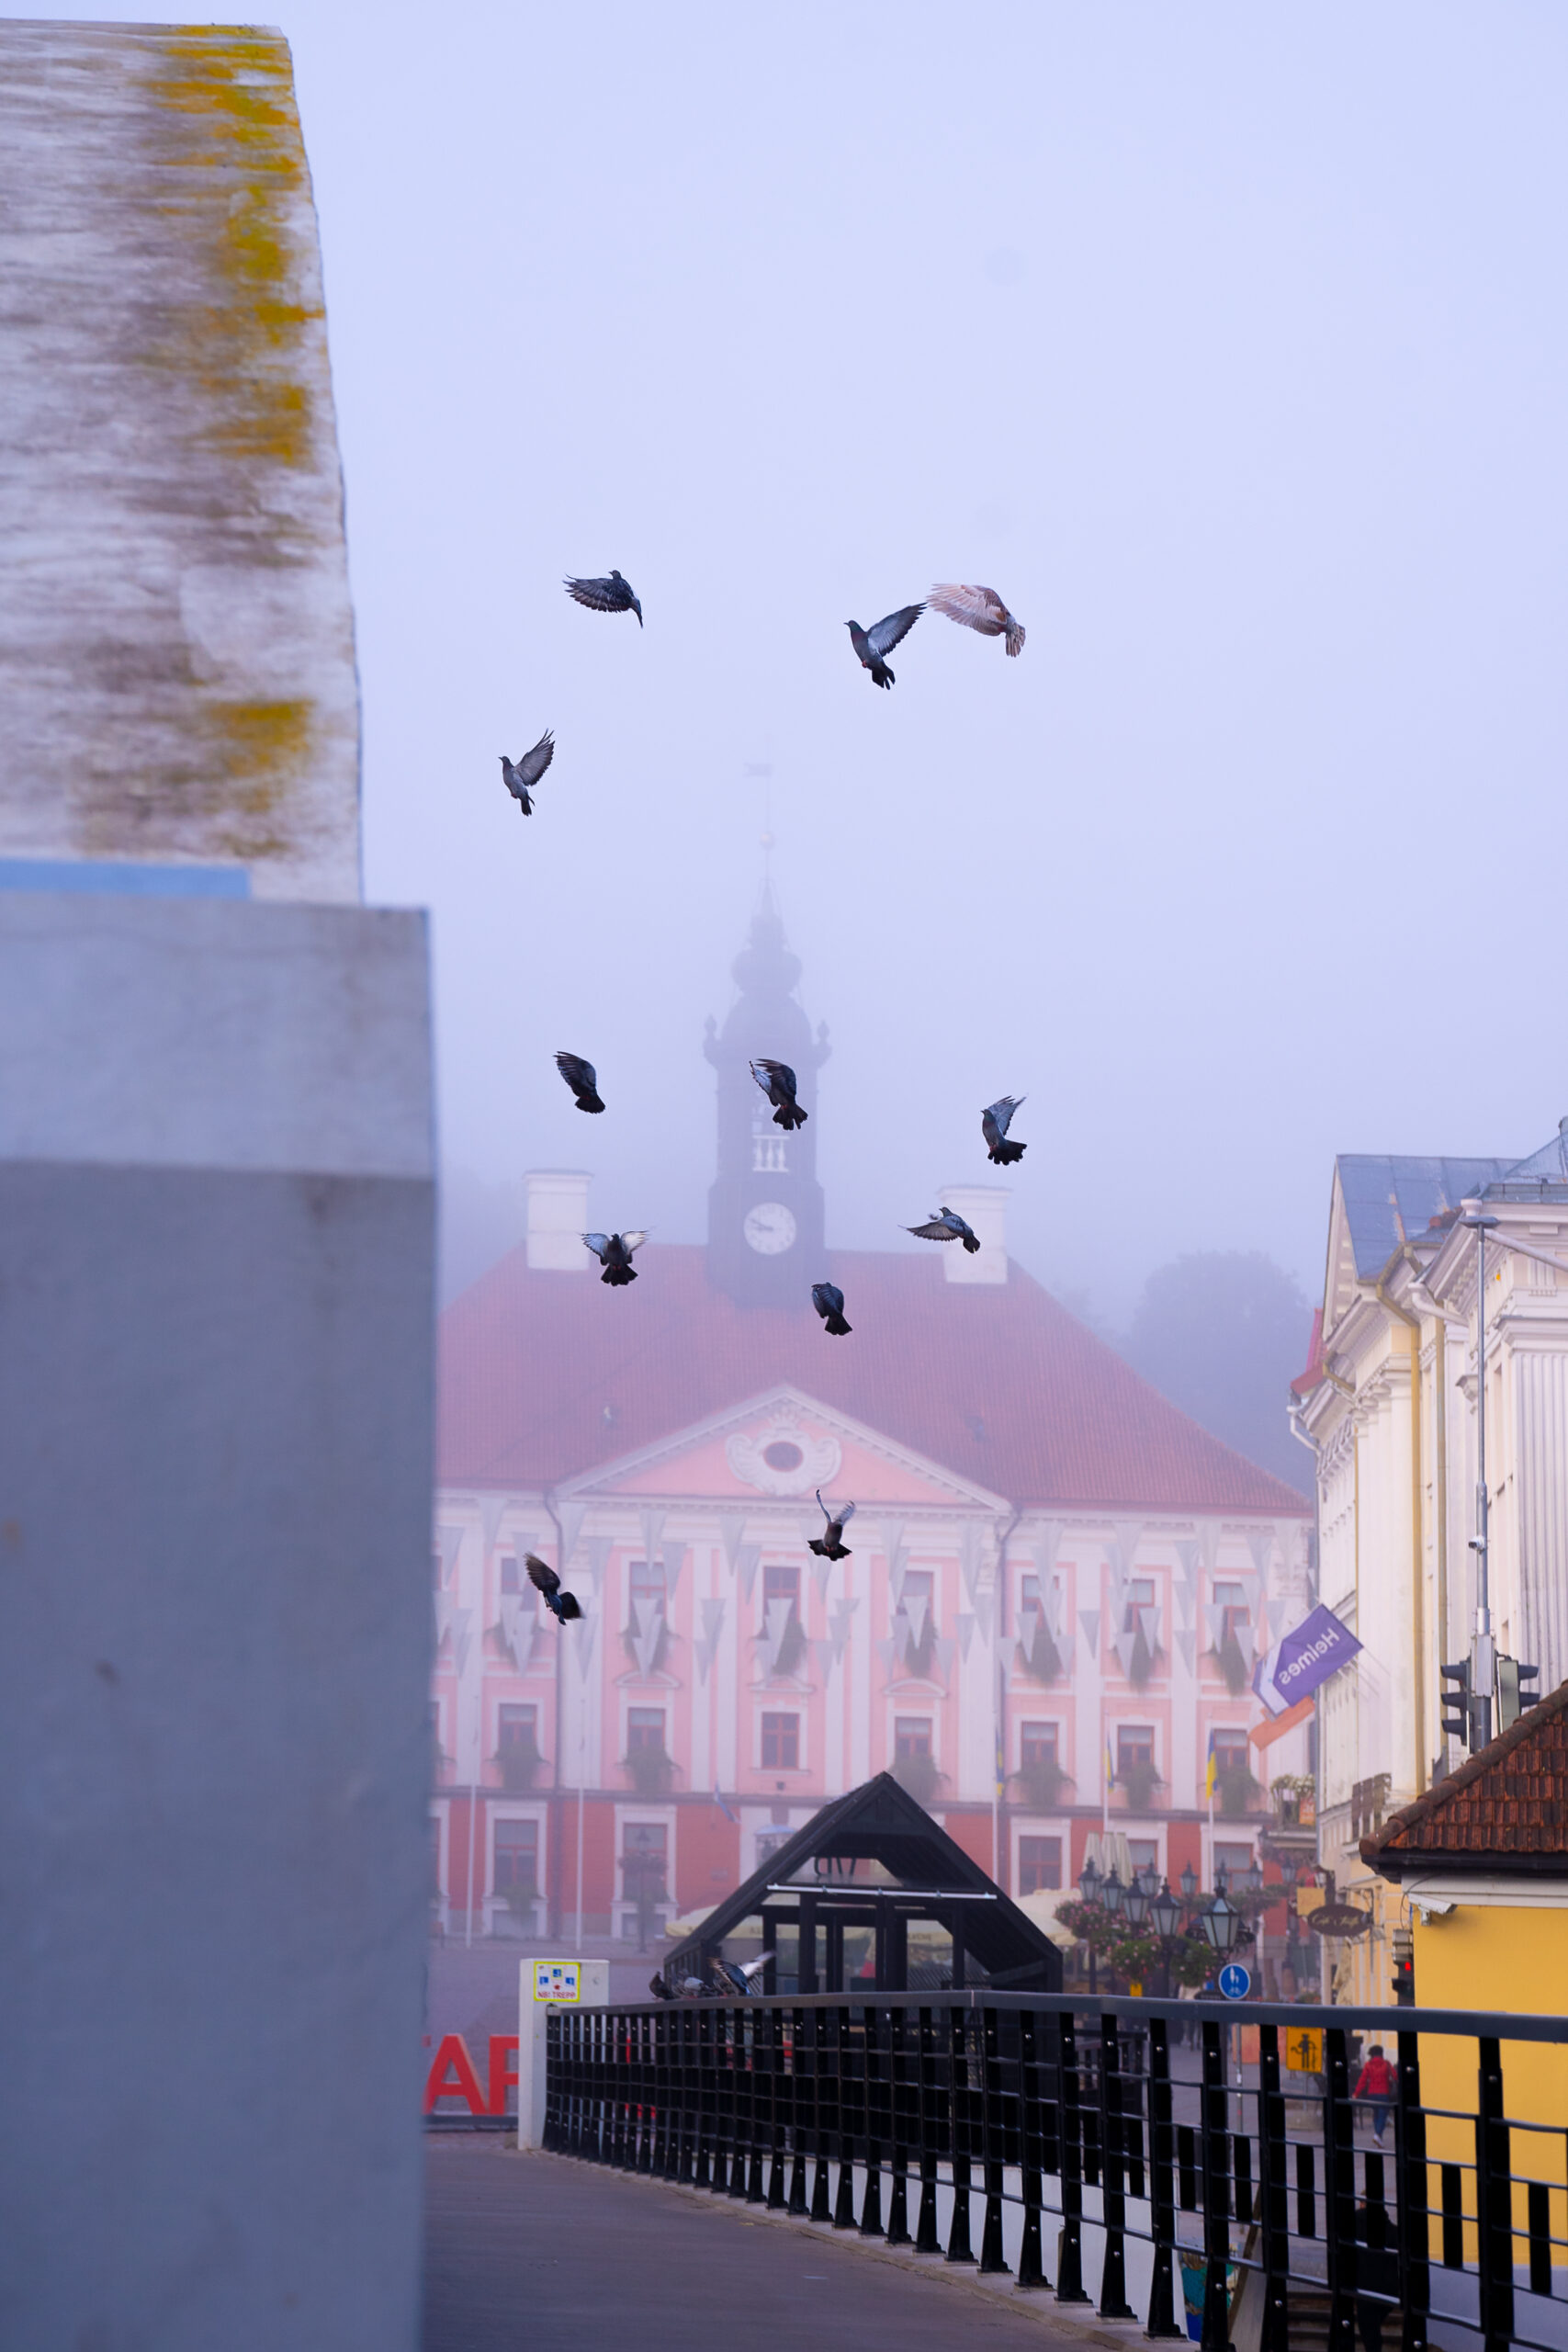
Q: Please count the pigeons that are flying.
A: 12